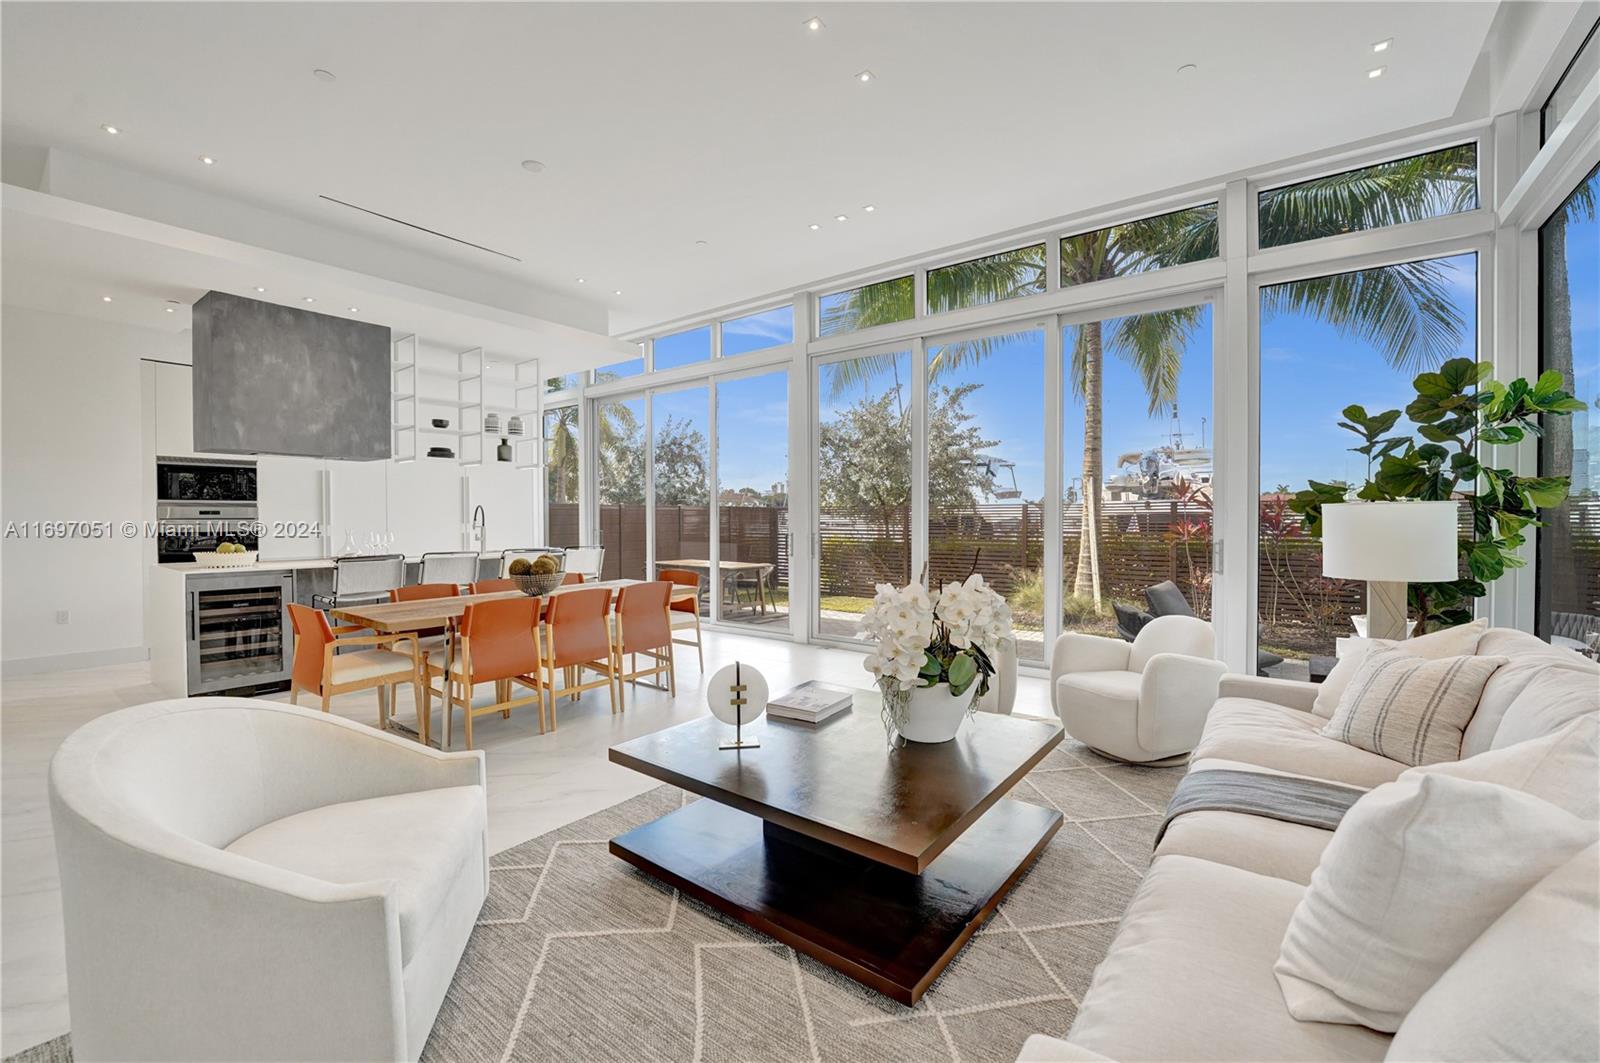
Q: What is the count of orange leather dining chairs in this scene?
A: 8